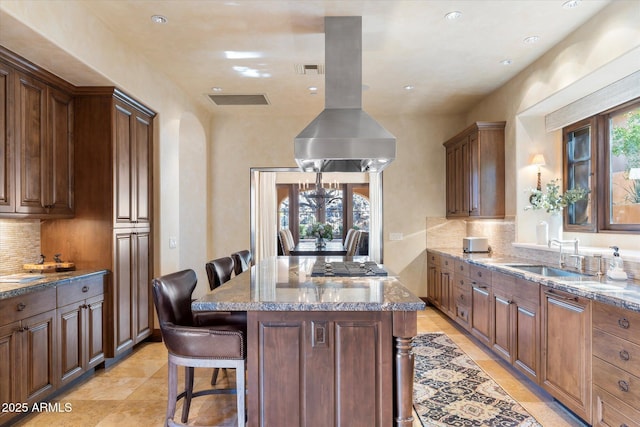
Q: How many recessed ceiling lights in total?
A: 8